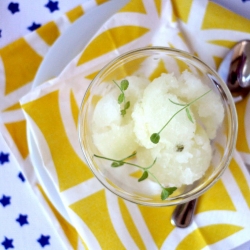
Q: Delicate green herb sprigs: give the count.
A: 3